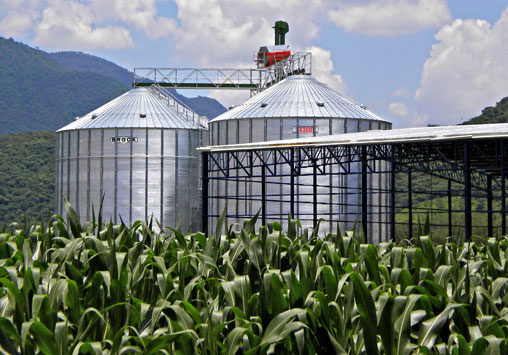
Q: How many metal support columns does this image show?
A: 11